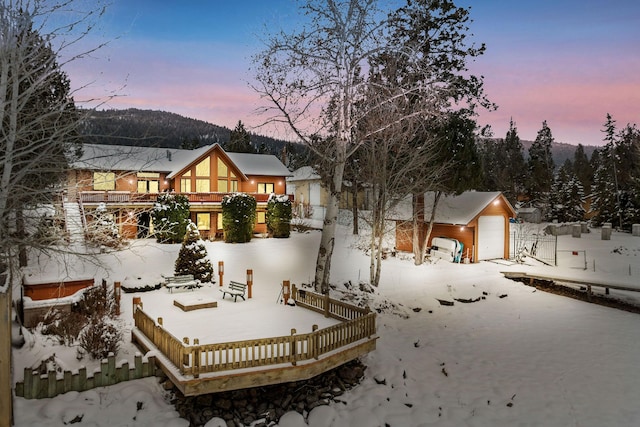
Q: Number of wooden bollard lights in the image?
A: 5